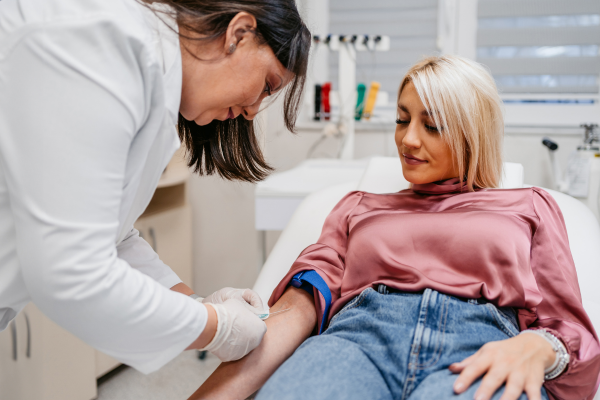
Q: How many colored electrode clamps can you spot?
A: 4